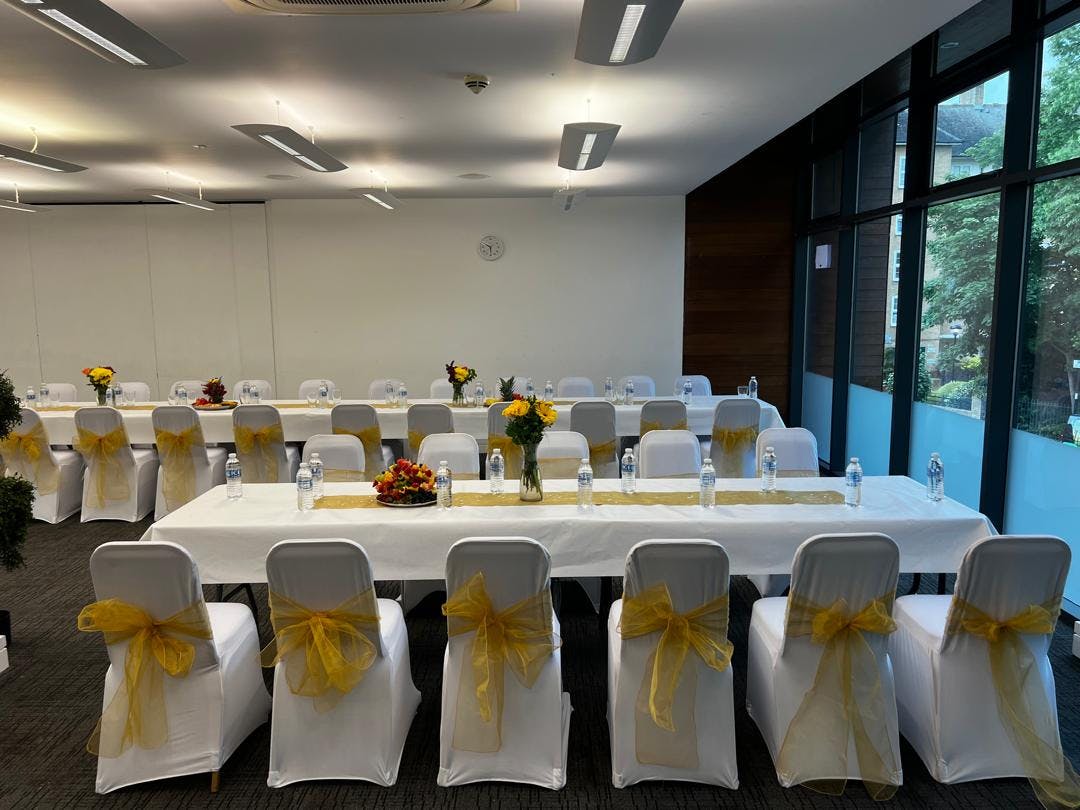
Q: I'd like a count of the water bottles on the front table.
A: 11